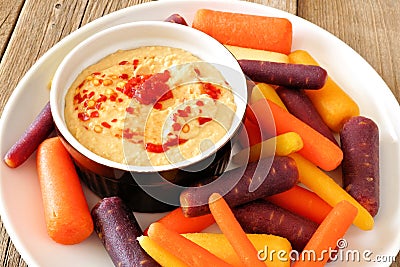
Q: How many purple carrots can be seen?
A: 8